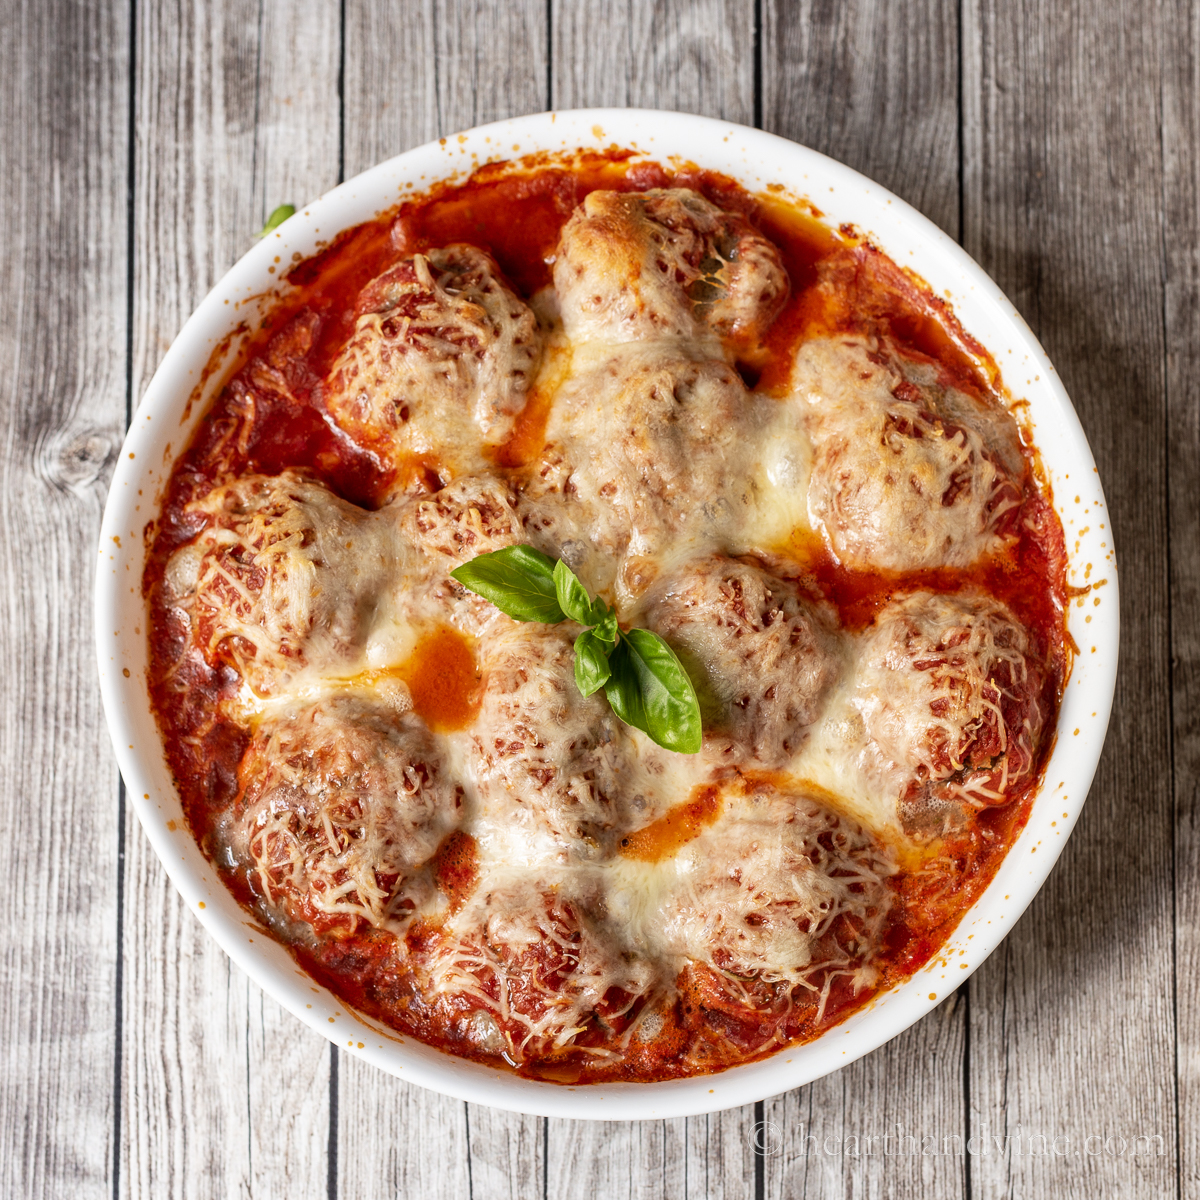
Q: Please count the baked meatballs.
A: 12